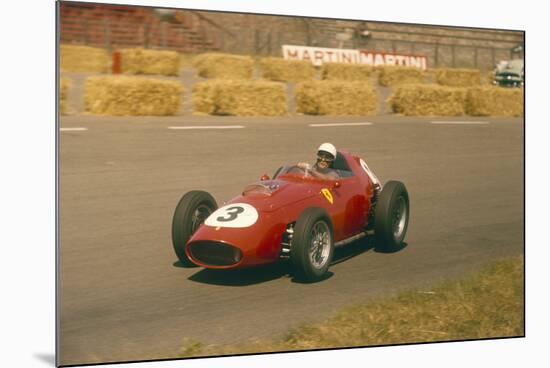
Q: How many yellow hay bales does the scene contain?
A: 13